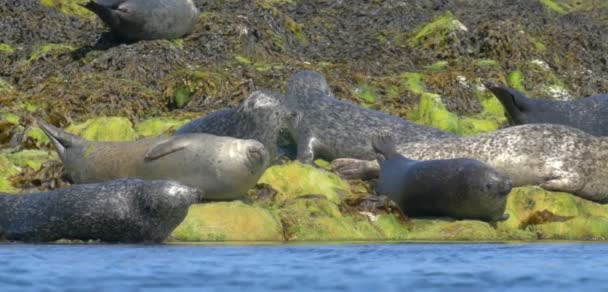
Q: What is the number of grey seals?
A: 8